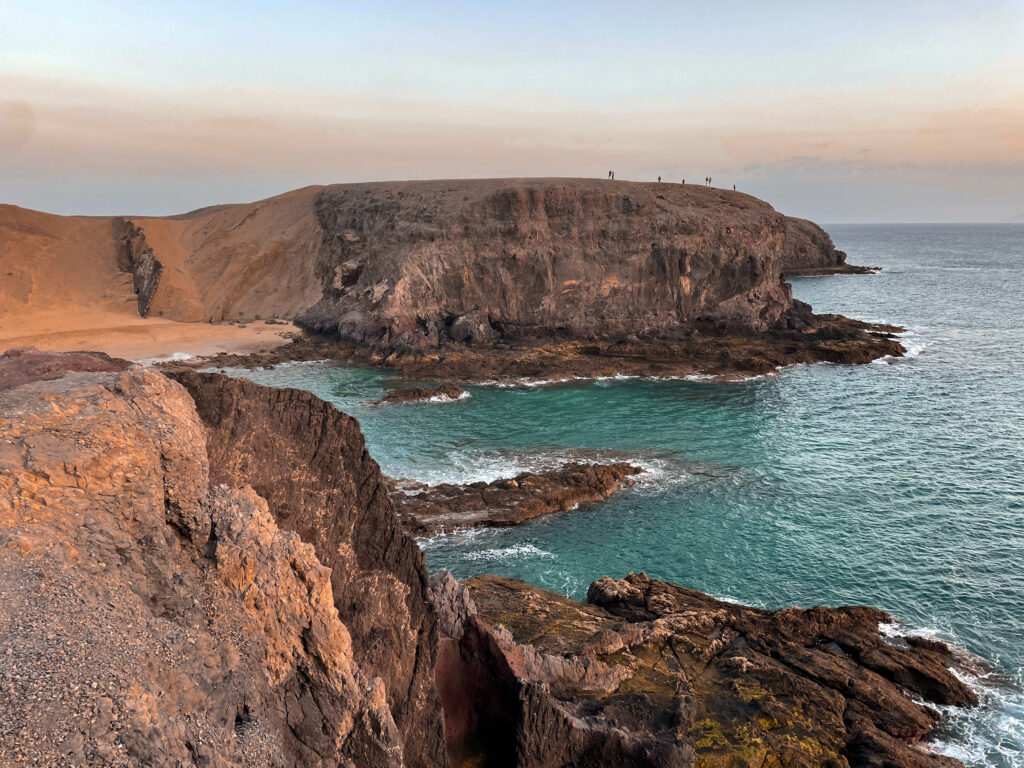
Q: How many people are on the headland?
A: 7